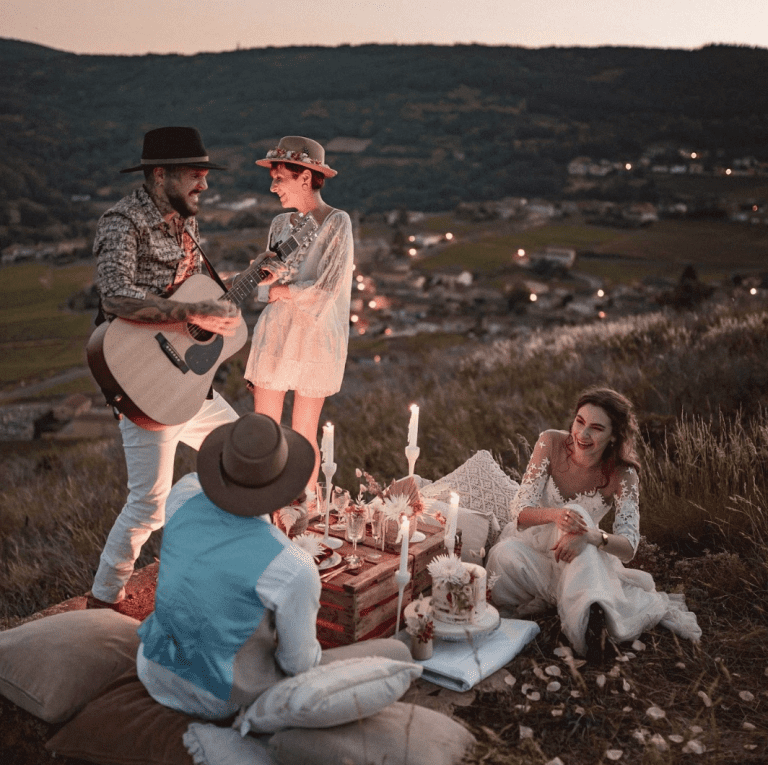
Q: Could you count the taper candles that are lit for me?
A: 4